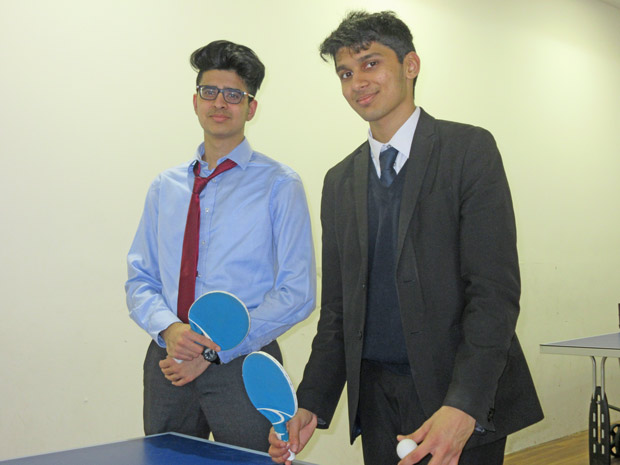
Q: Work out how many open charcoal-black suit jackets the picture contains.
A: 1